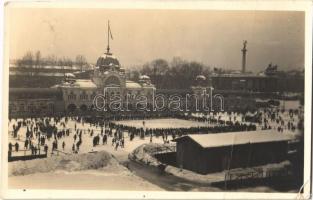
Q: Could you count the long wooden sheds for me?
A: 1